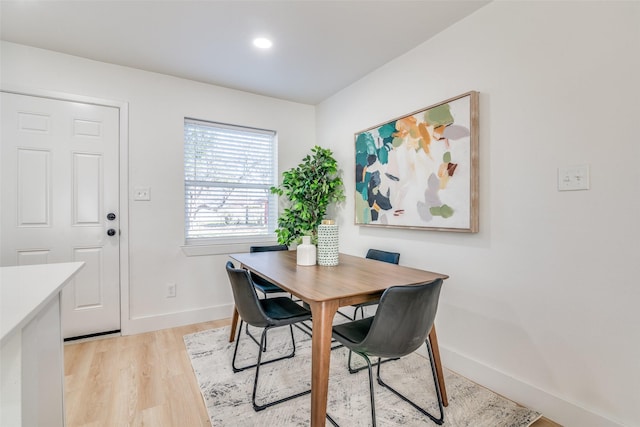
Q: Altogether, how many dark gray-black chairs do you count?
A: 4